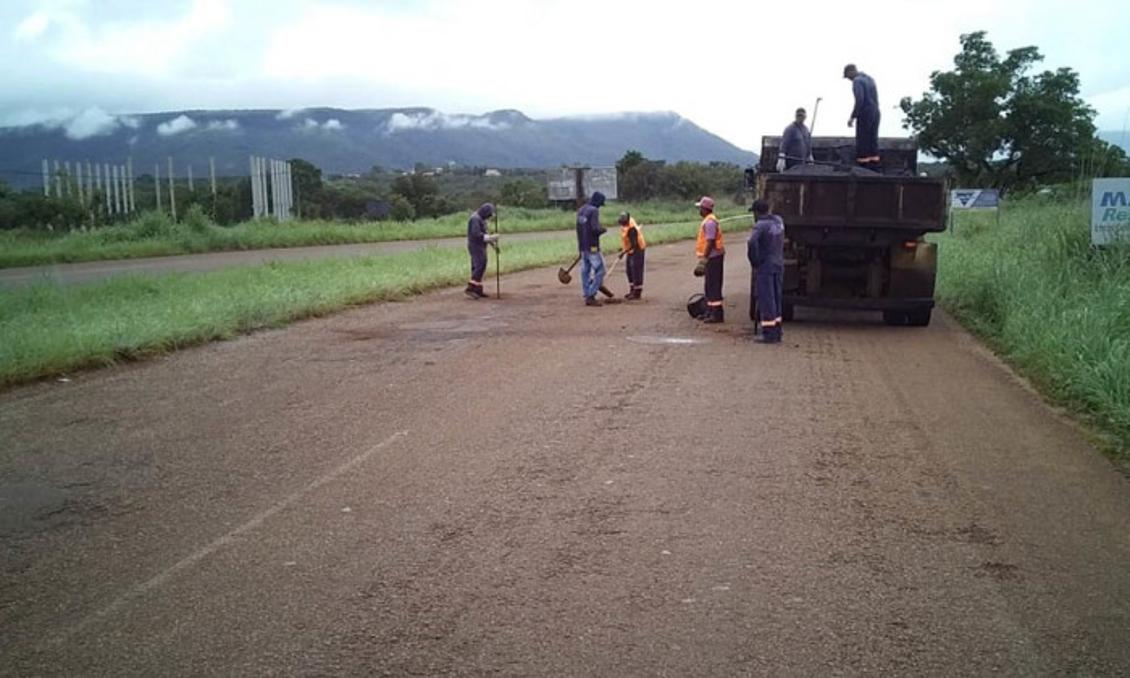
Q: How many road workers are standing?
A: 7